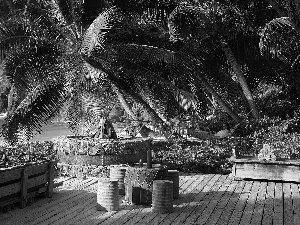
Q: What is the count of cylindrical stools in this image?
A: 4